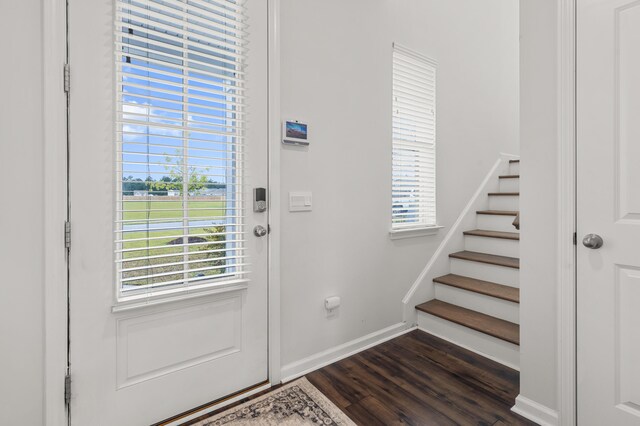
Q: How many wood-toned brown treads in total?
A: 8